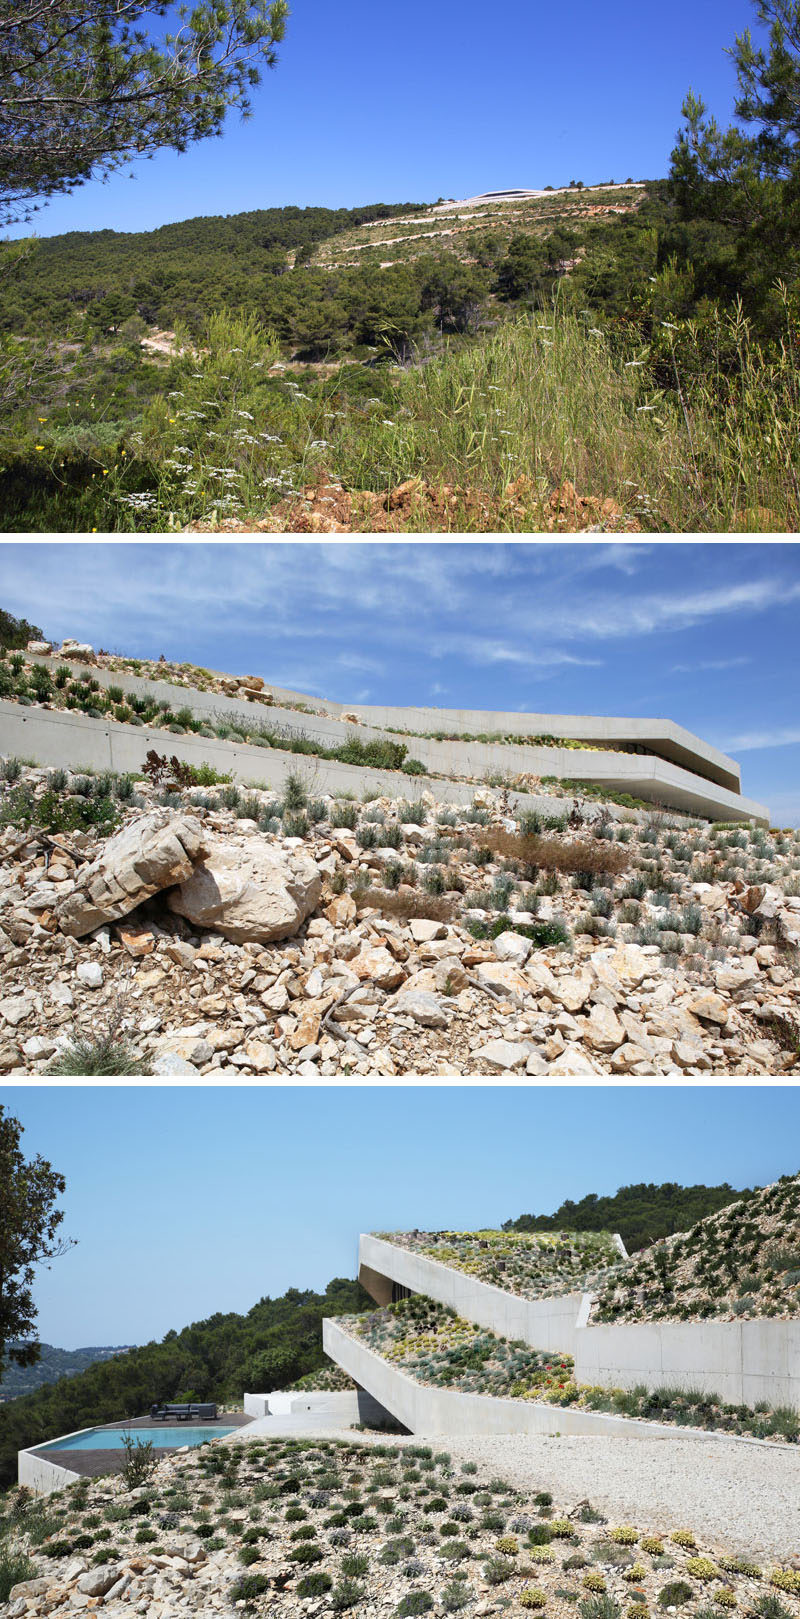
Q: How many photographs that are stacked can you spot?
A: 3